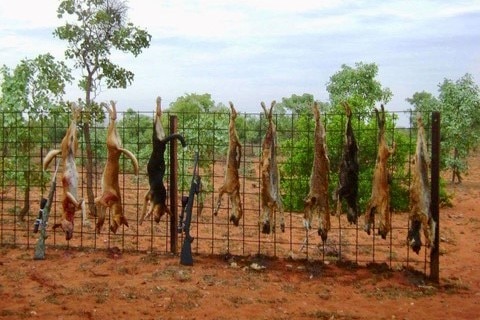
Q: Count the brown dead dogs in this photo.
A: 7